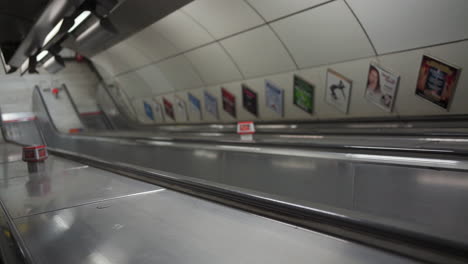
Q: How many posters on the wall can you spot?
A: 13